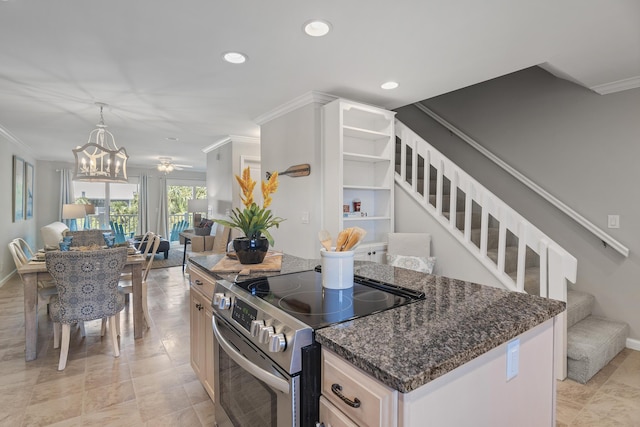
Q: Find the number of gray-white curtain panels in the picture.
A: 3